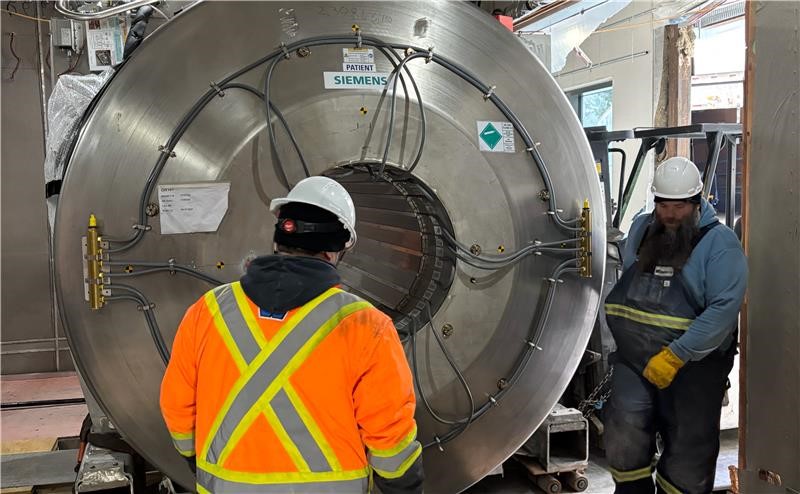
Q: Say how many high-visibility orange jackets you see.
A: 1